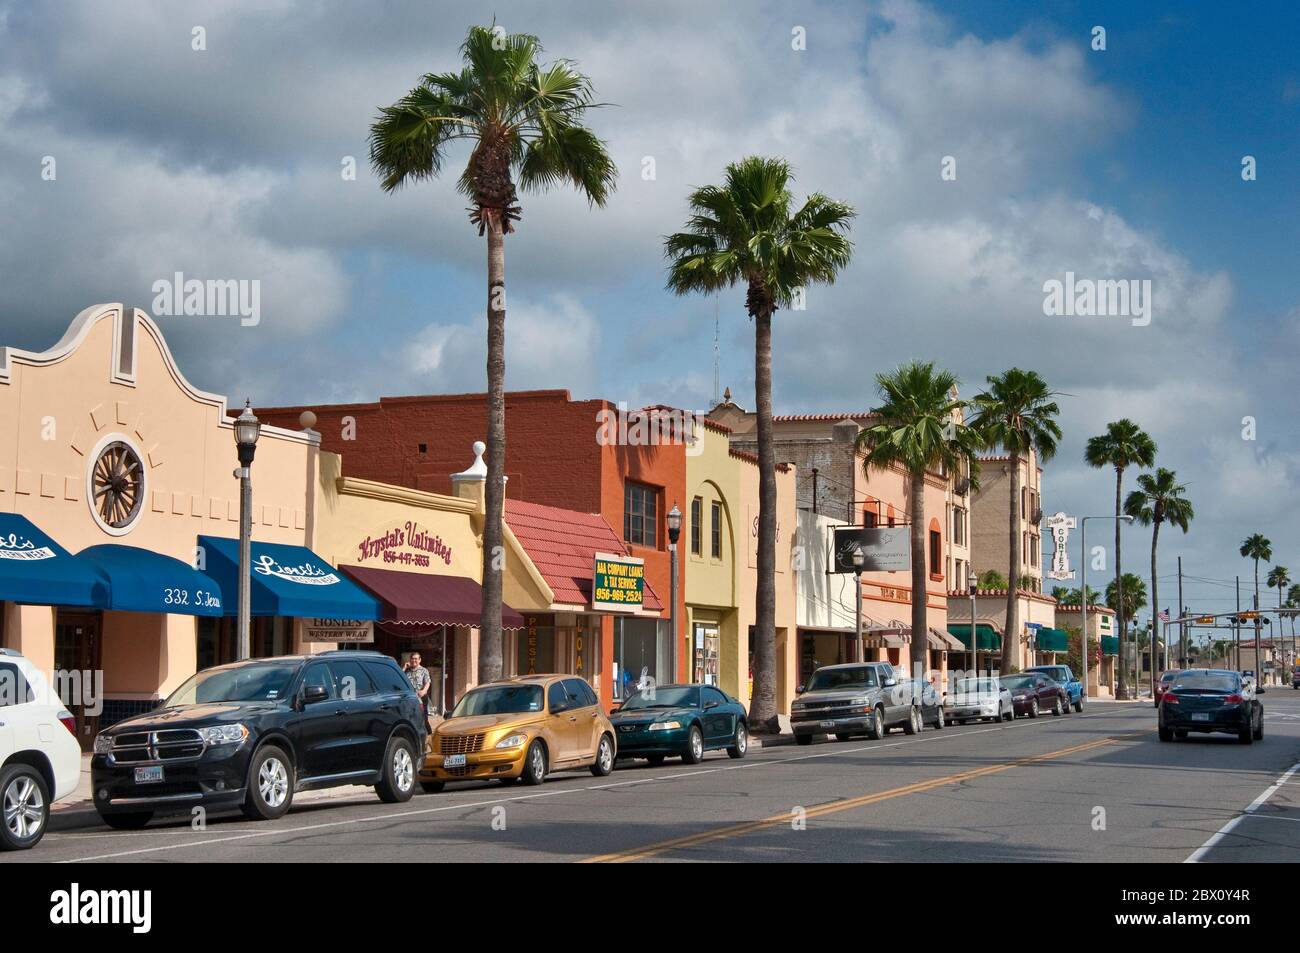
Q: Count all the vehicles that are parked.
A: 9